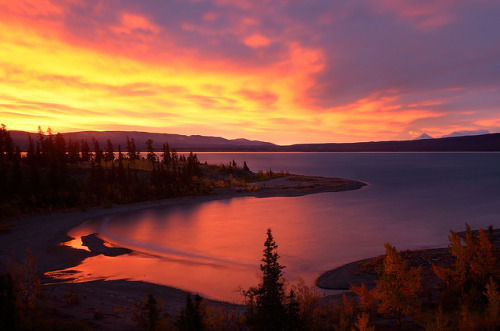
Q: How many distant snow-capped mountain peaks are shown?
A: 2